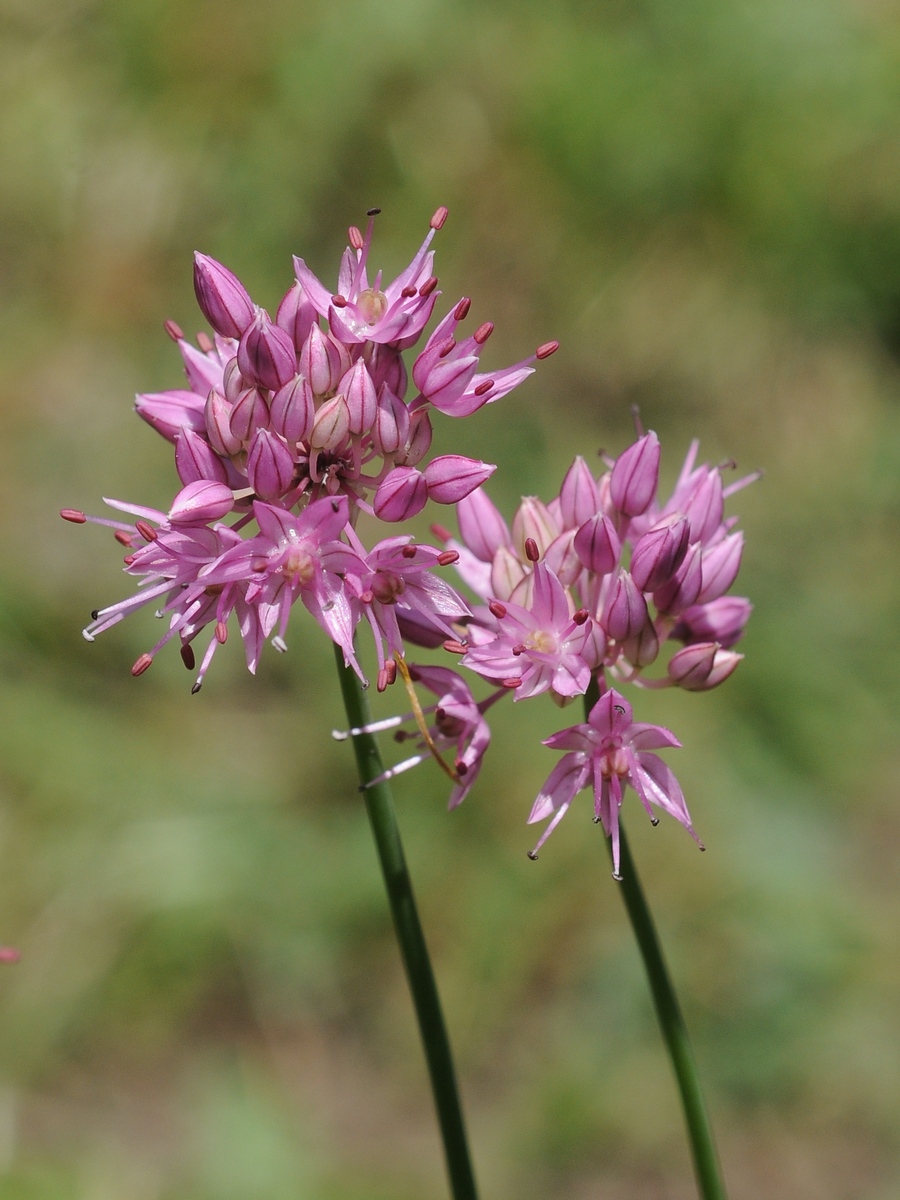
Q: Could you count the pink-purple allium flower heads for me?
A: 2